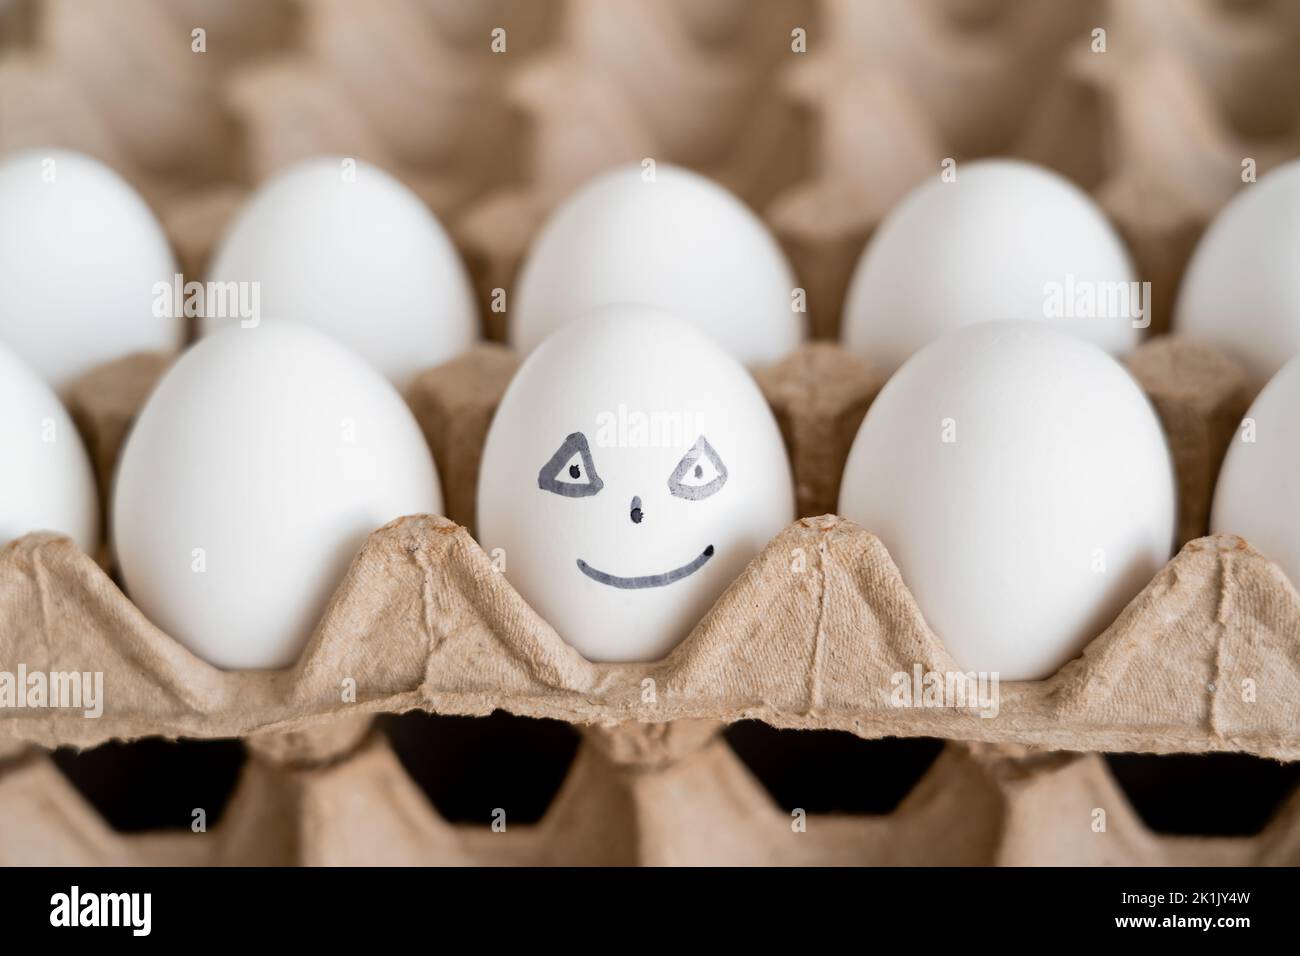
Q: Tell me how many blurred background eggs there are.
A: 5